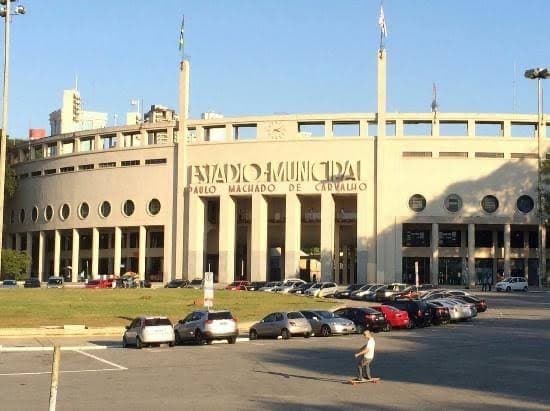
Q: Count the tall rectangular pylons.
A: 2